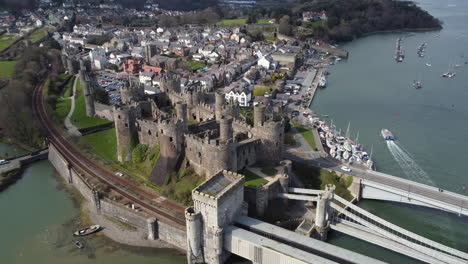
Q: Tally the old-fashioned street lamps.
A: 0